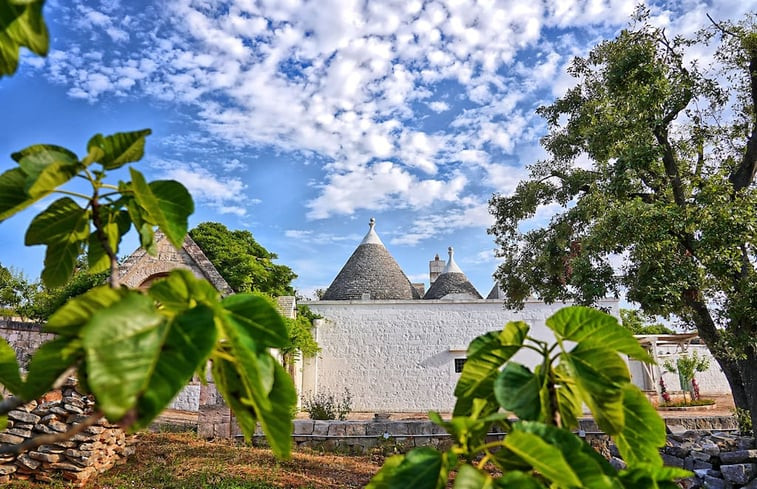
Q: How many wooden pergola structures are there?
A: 1